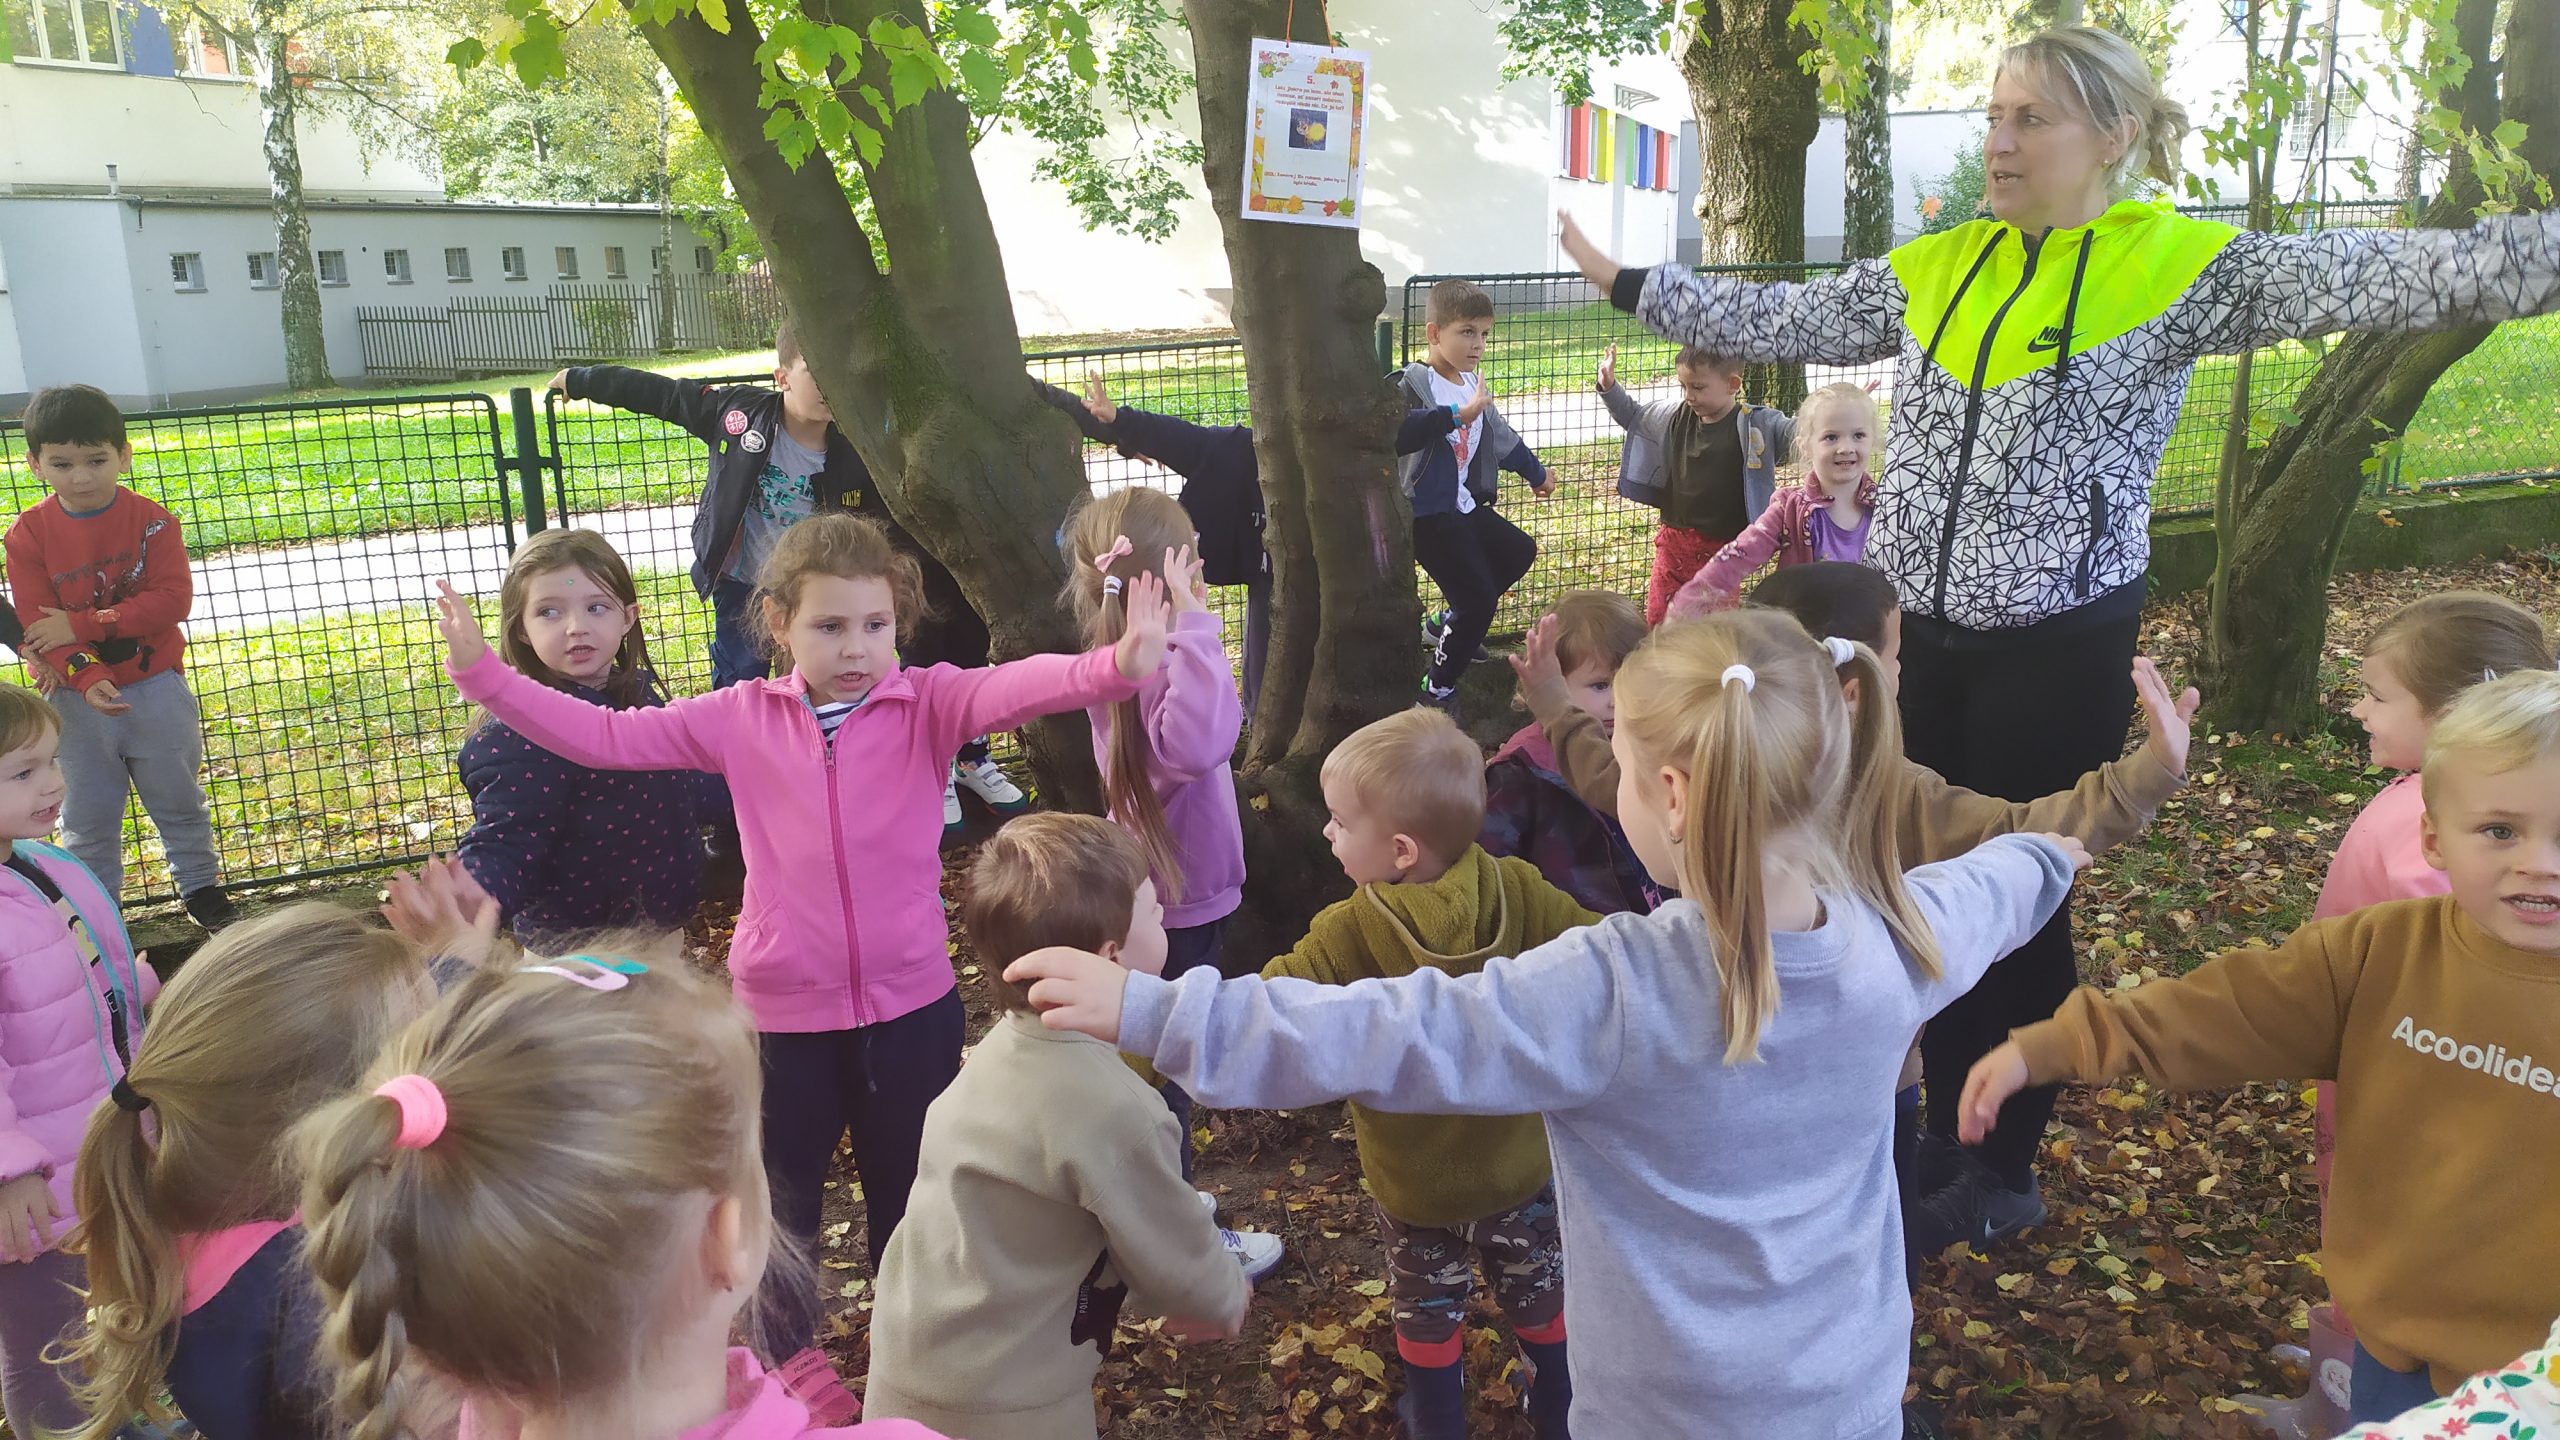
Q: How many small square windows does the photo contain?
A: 10